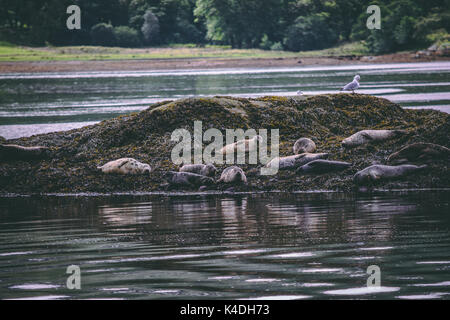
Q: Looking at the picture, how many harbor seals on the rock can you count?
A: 12